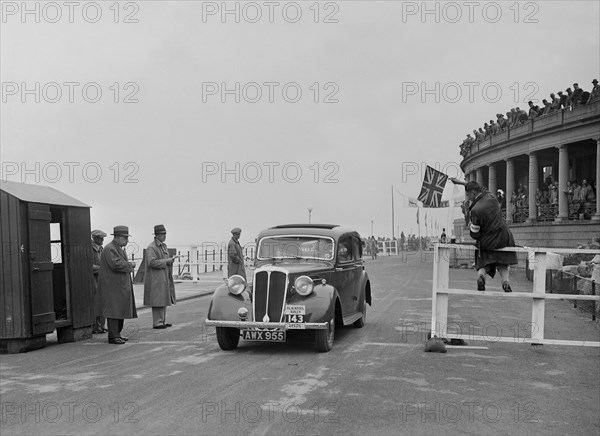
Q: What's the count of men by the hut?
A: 3